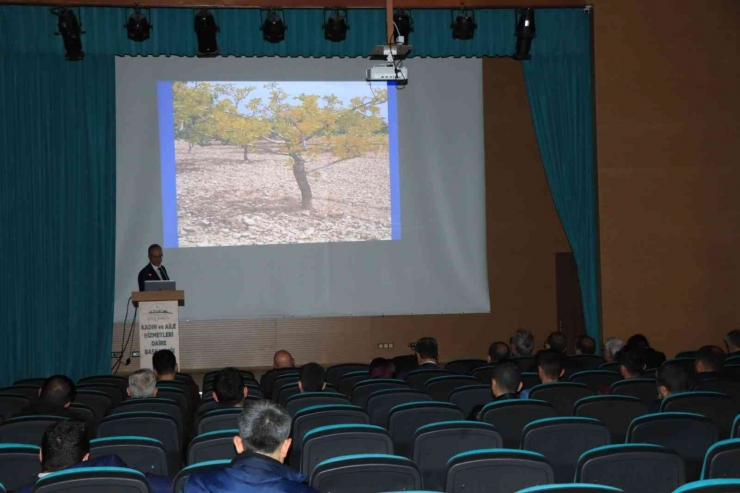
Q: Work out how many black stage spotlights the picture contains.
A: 8